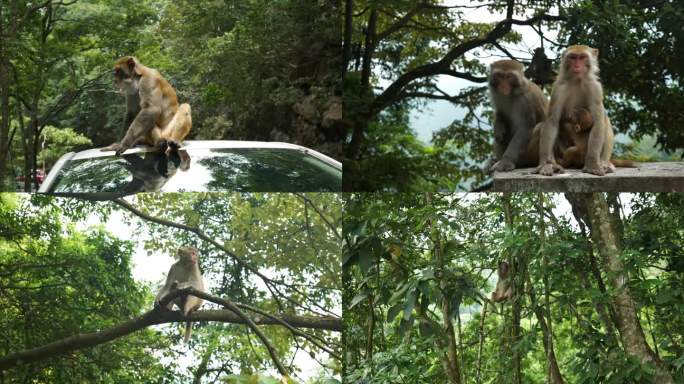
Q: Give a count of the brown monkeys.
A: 6